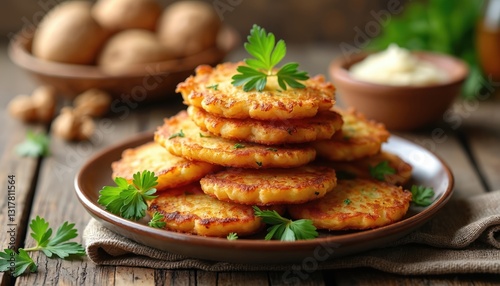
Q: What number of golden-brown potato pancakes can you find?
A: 9